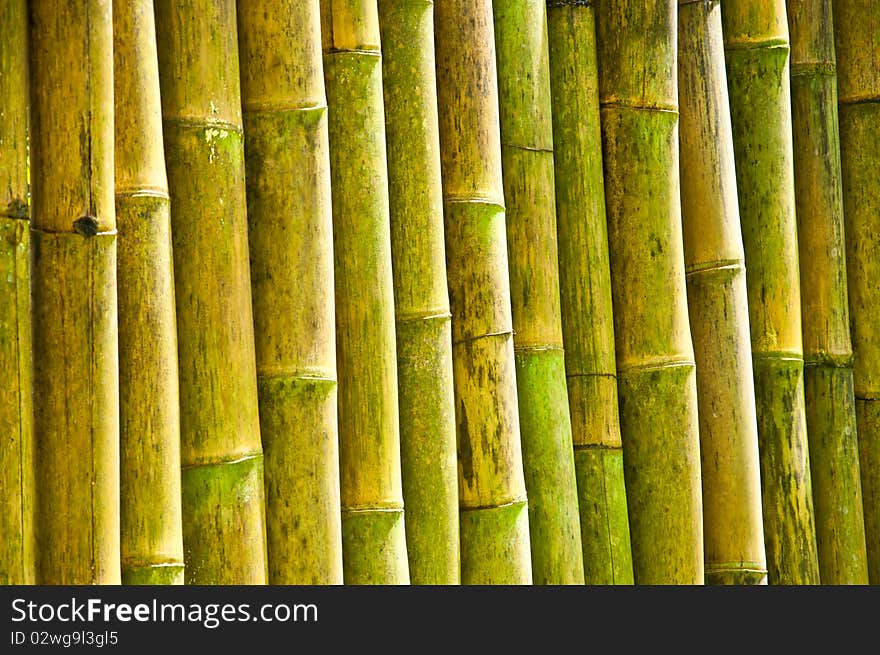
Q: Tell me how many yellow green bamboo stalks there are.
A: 15